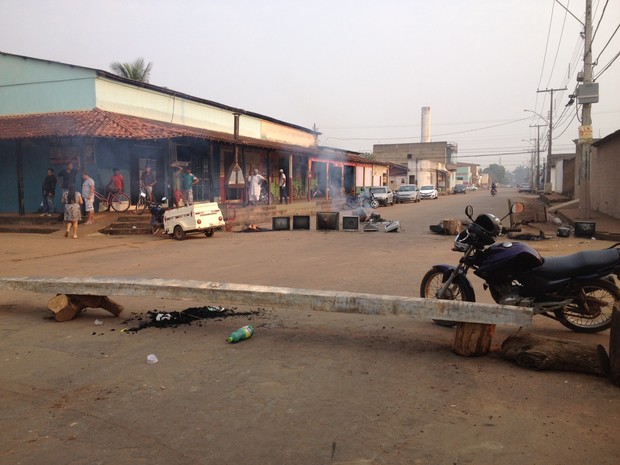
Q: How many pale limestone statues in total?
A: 0